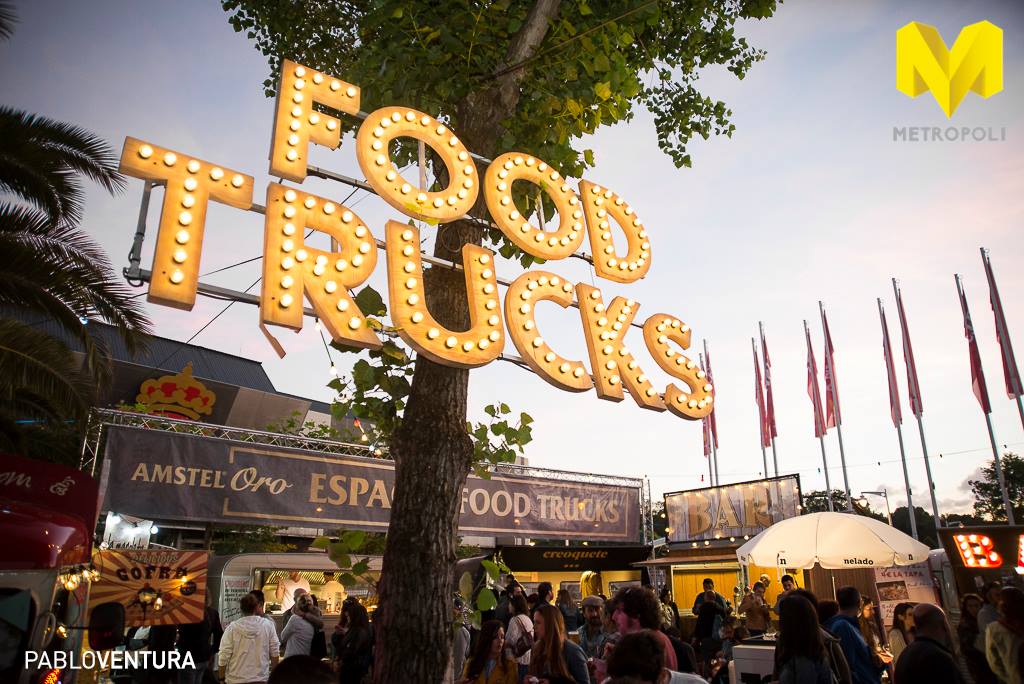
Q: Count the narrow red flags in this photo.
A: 10